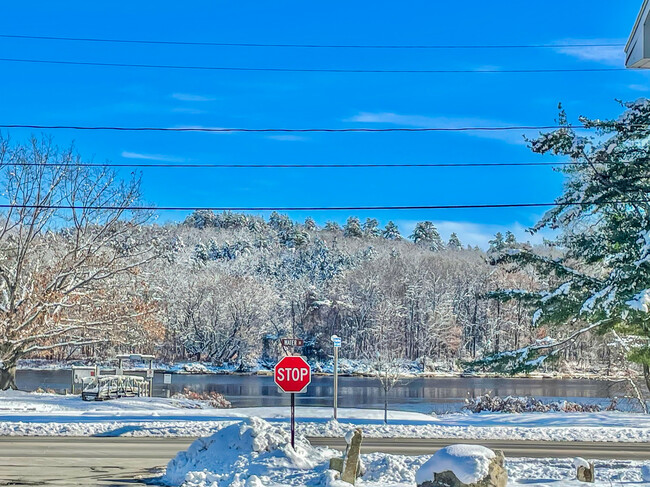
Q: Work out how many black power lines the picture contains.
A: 5